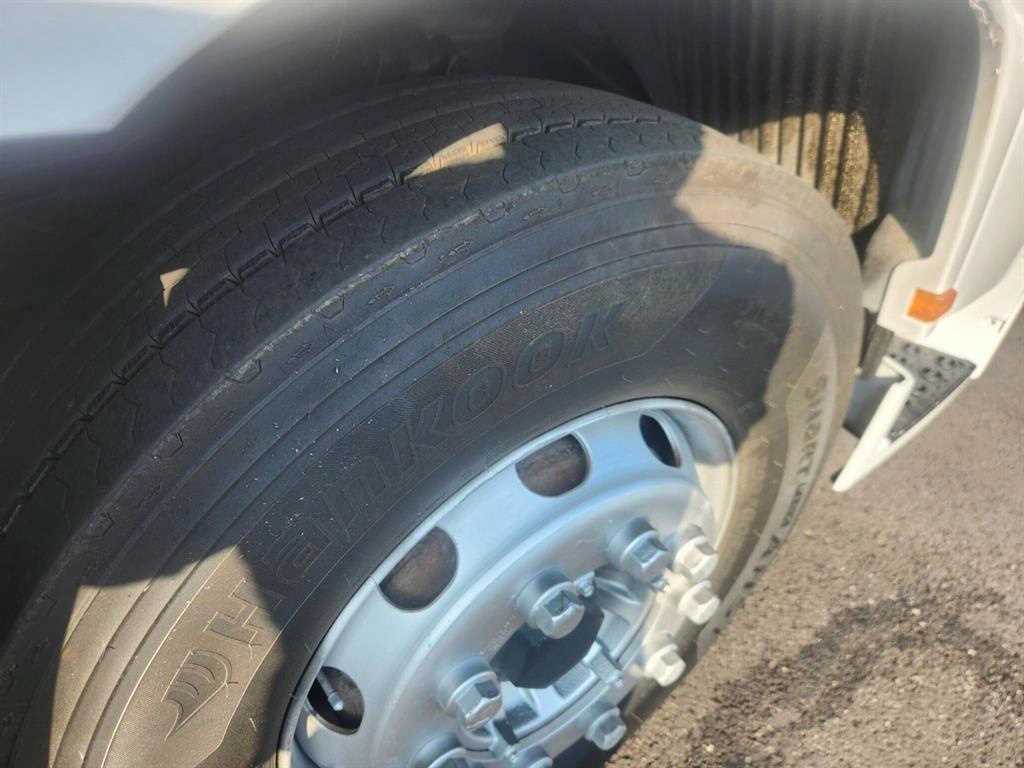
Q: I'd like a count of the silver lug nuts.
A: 9